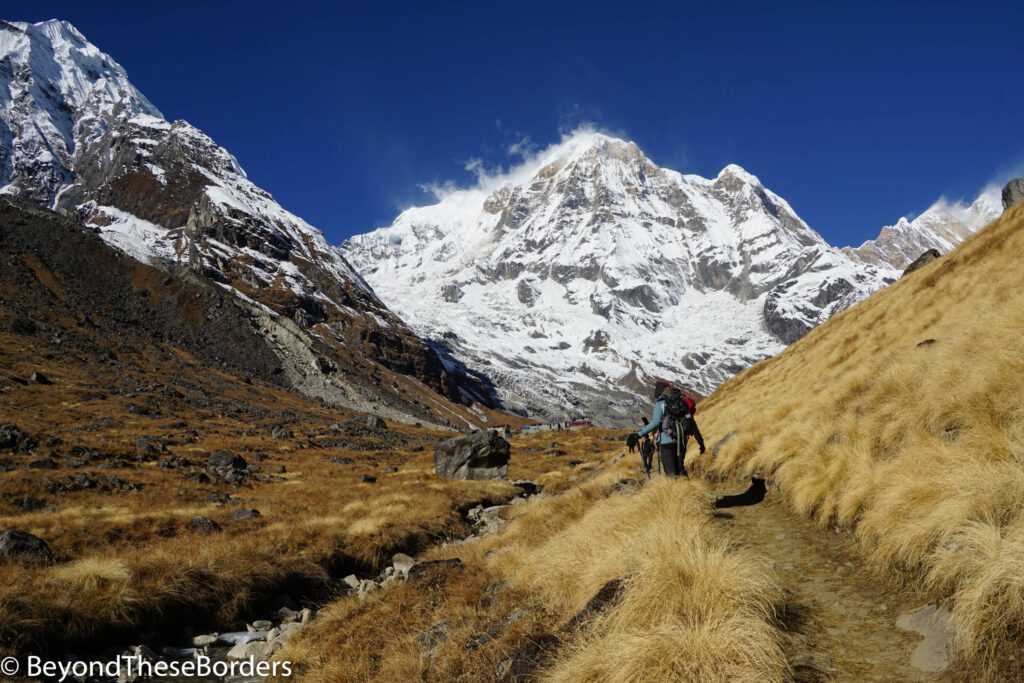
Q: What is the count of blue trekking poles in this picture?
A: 2